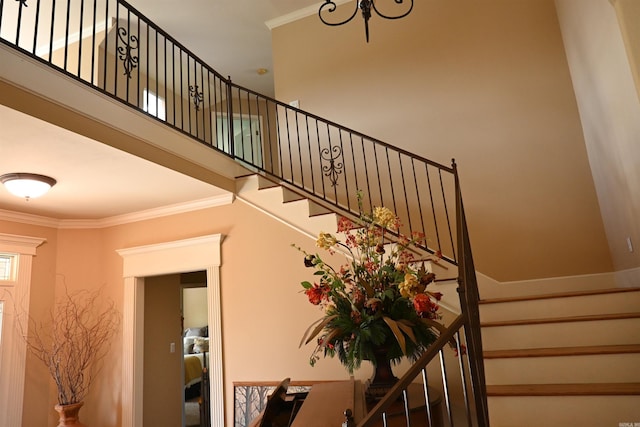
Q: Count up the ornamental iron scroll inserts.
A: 3